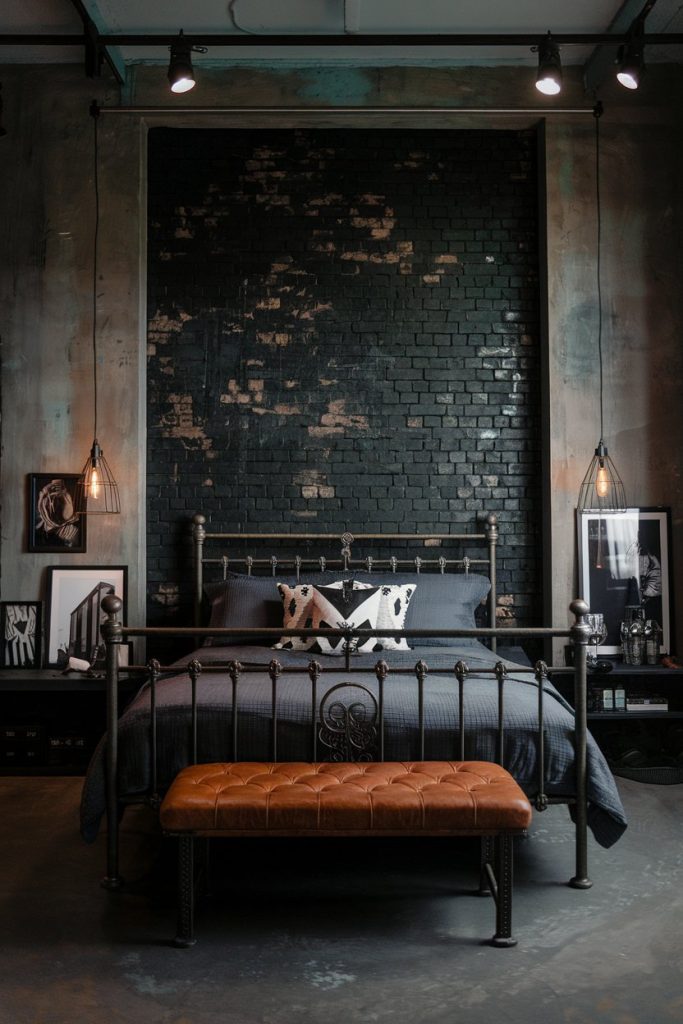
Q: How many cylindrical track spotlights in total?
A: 3